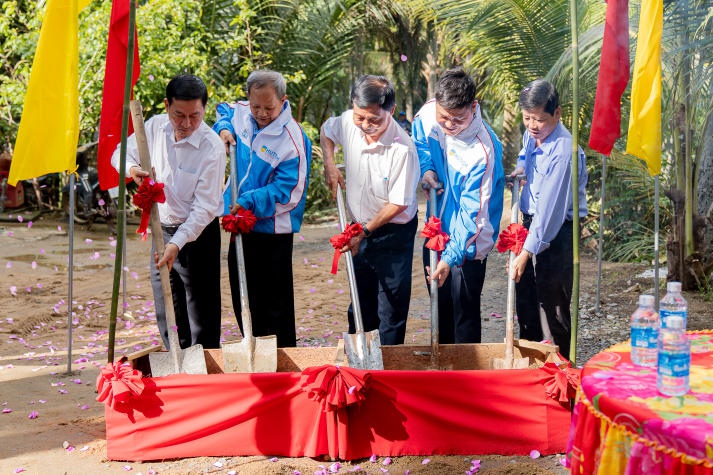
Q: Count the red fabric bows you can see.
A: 8